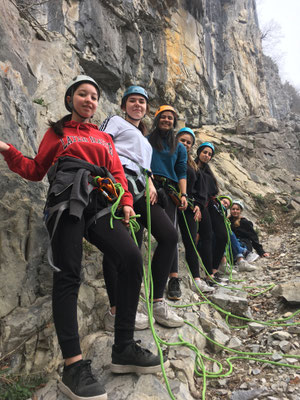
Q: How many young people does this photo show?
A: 7